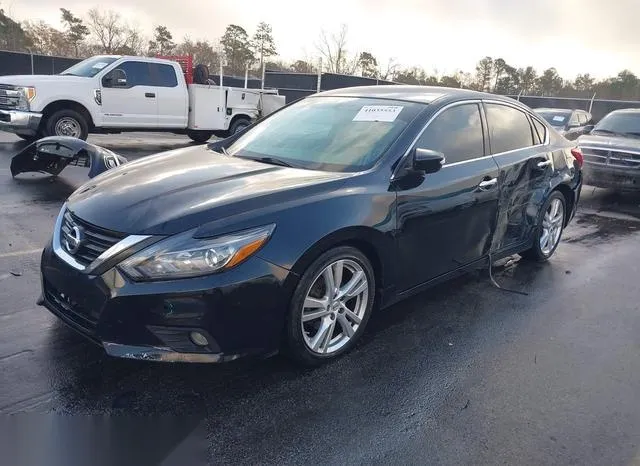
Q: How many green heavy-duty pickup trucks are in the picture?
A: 0